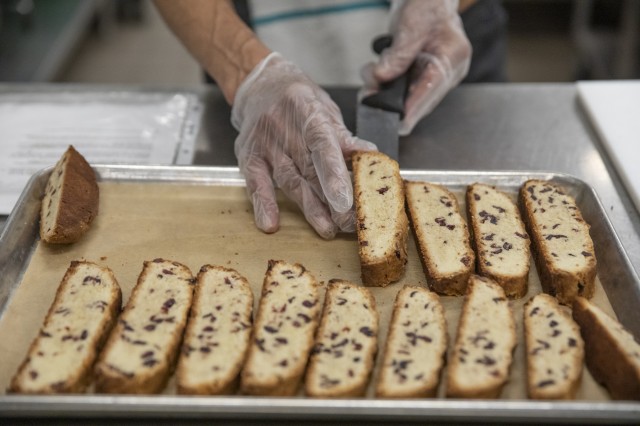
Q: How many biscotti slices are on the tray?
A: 14